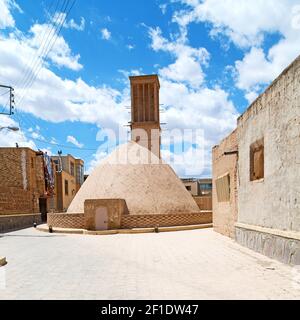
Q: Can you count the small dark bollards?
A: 3